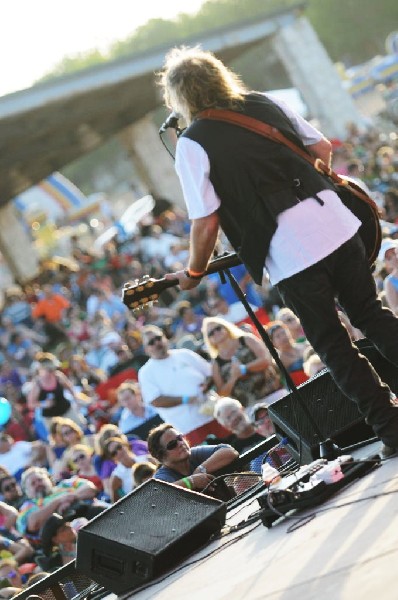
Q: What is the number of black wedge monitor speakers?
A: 2